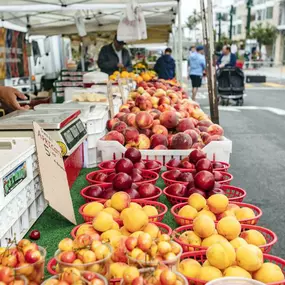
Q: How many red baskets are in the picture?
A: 12